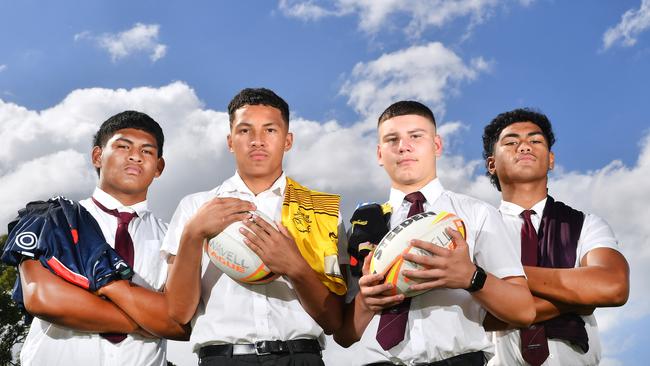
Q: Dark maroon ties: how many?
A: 3